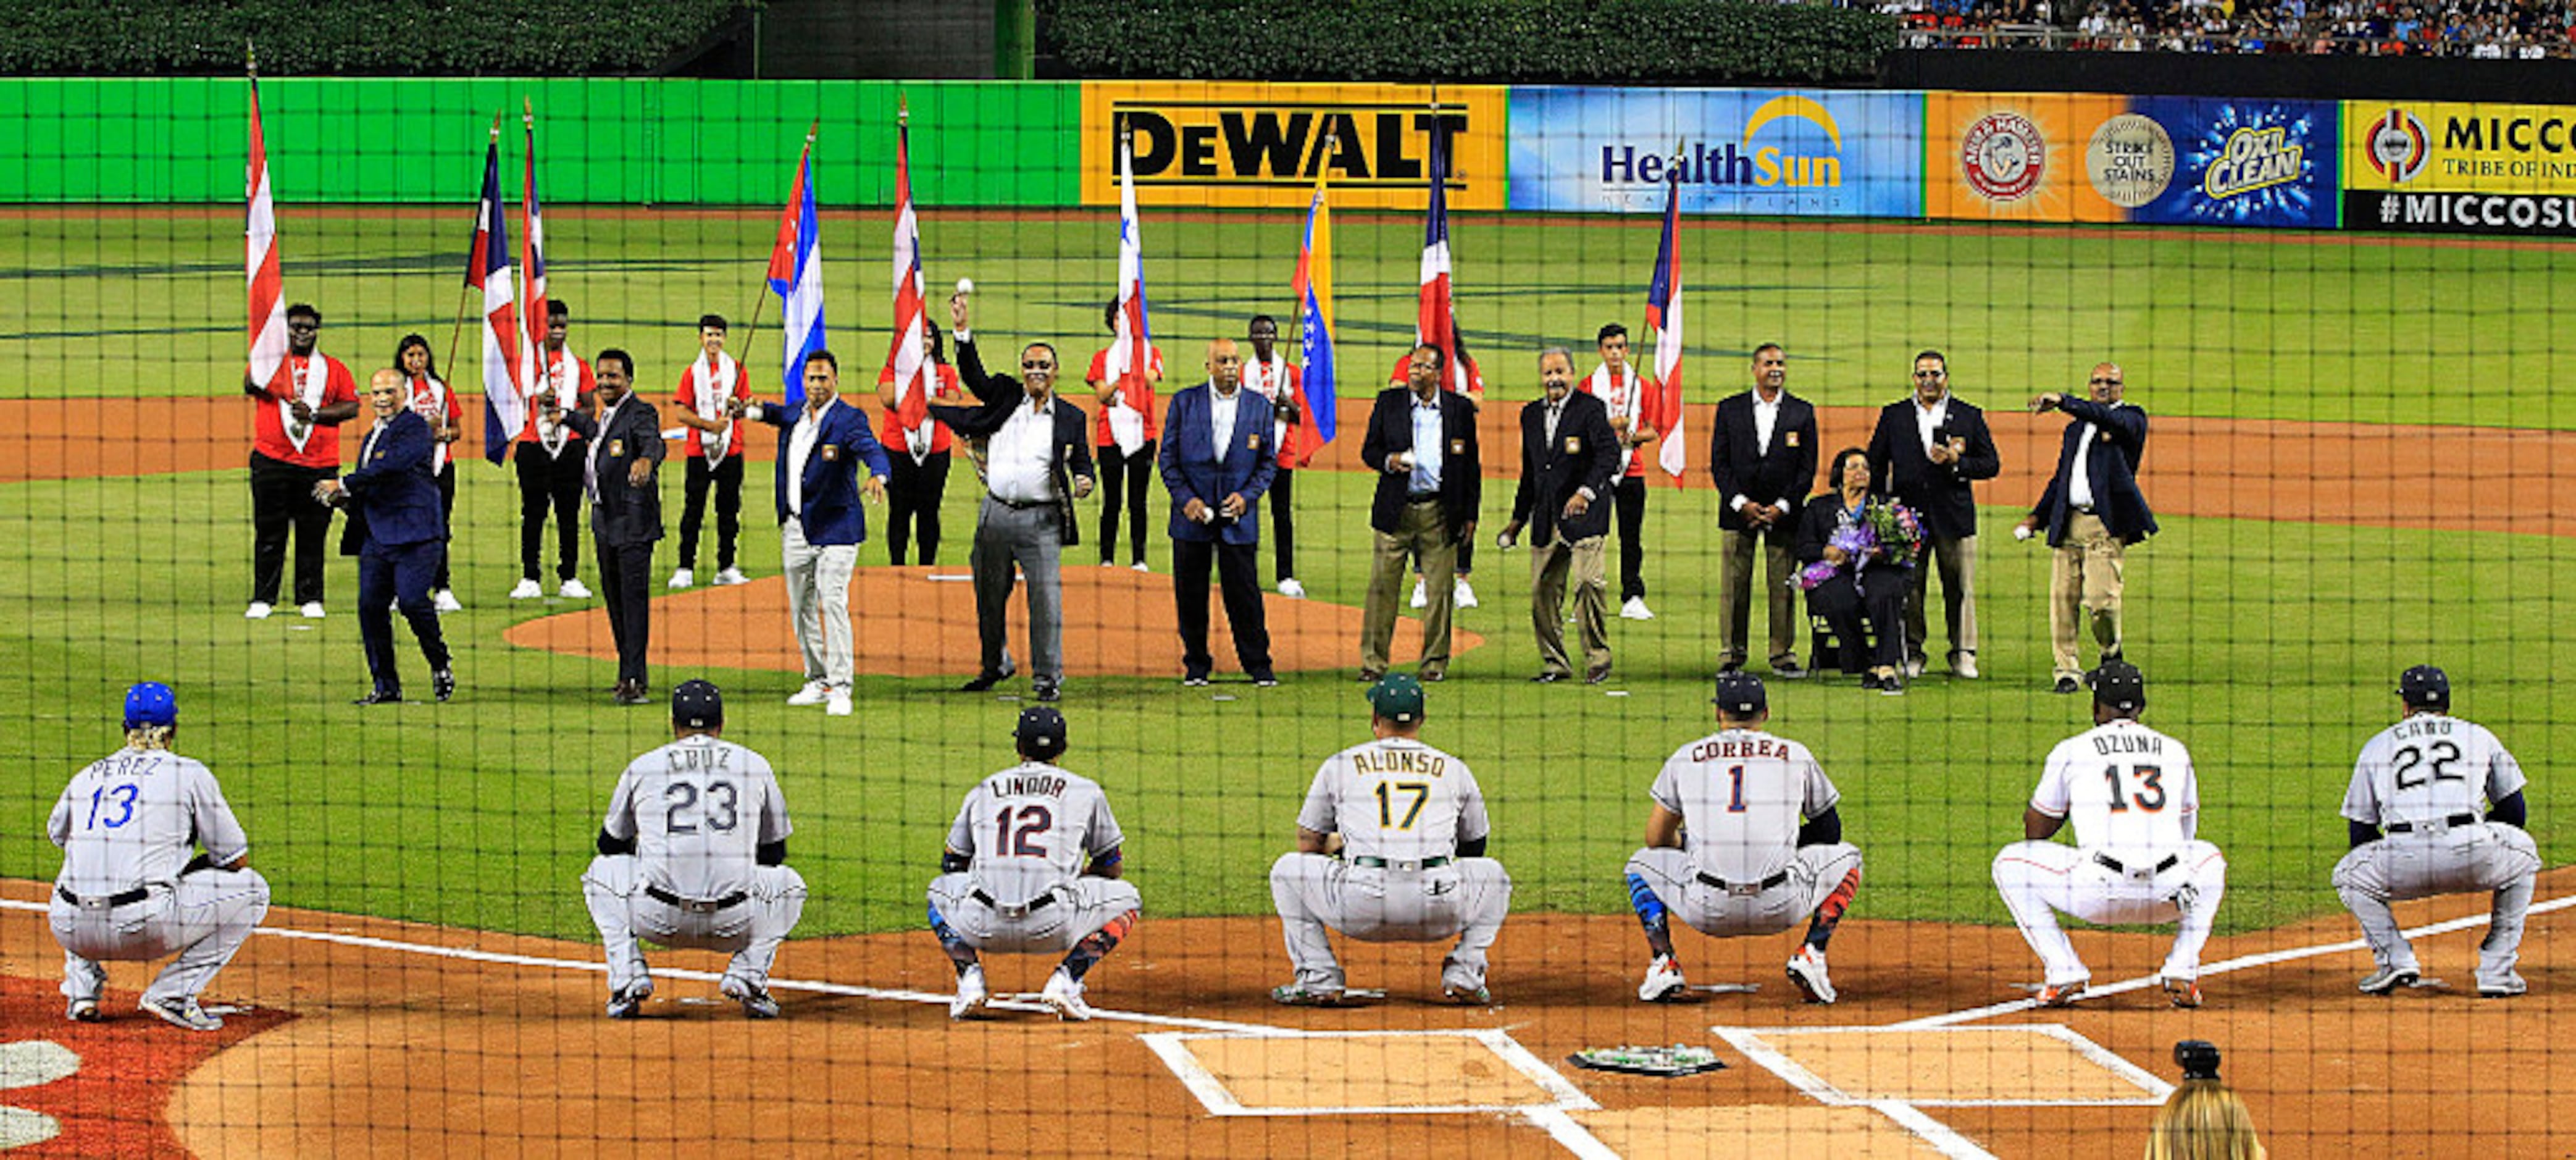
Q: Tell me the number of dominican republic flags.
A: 2